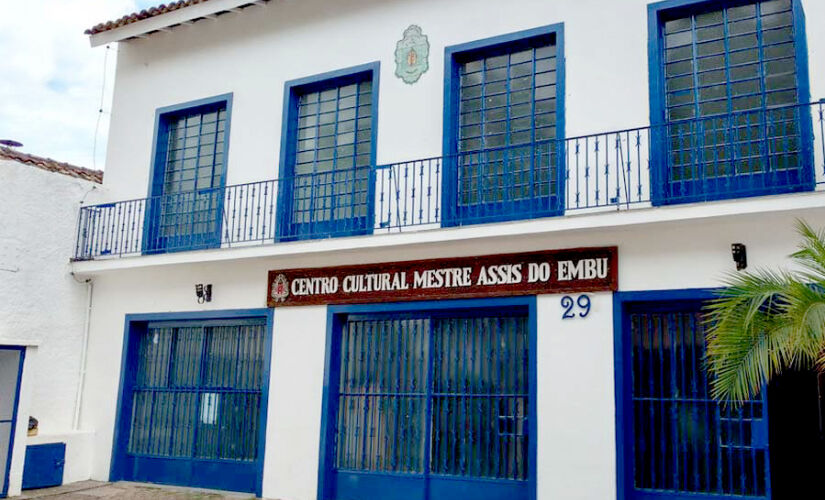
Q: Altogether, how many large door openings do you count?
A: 3